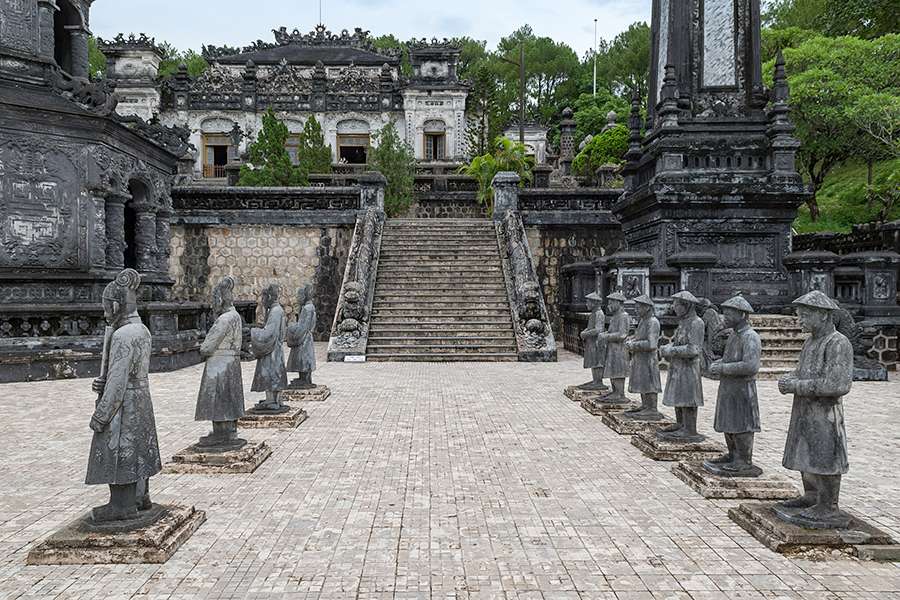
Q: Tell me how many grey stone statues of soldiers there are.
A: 10